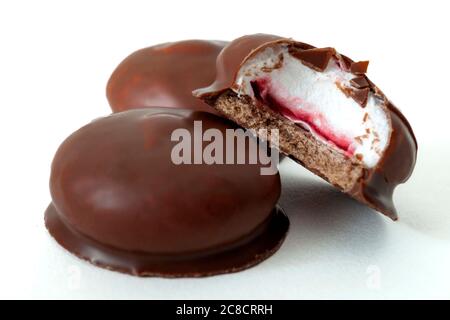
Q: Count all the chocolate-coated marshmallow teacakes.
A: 3